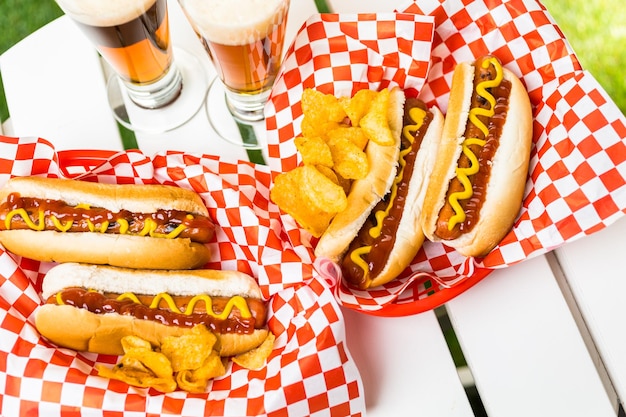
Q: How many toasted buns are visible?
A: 4